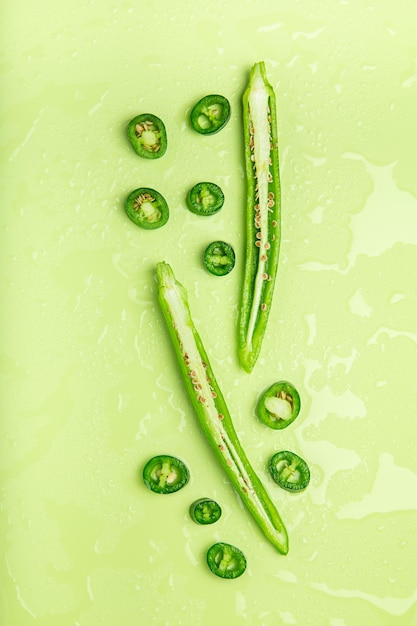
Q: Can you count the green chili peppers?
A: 2